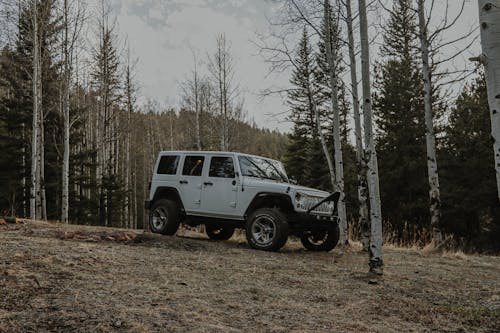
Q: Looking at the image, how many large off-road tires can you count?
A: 4